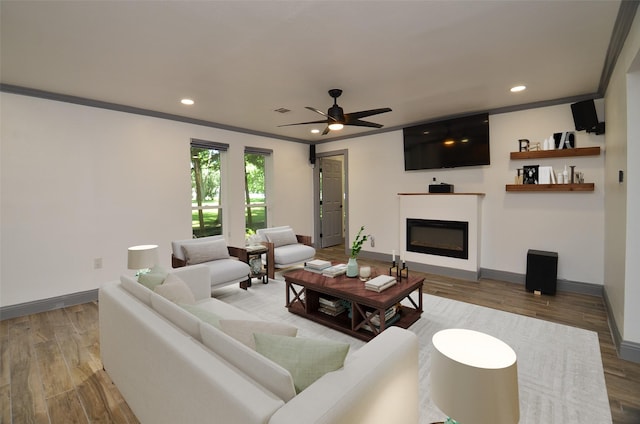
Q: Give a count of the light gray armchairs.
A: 2